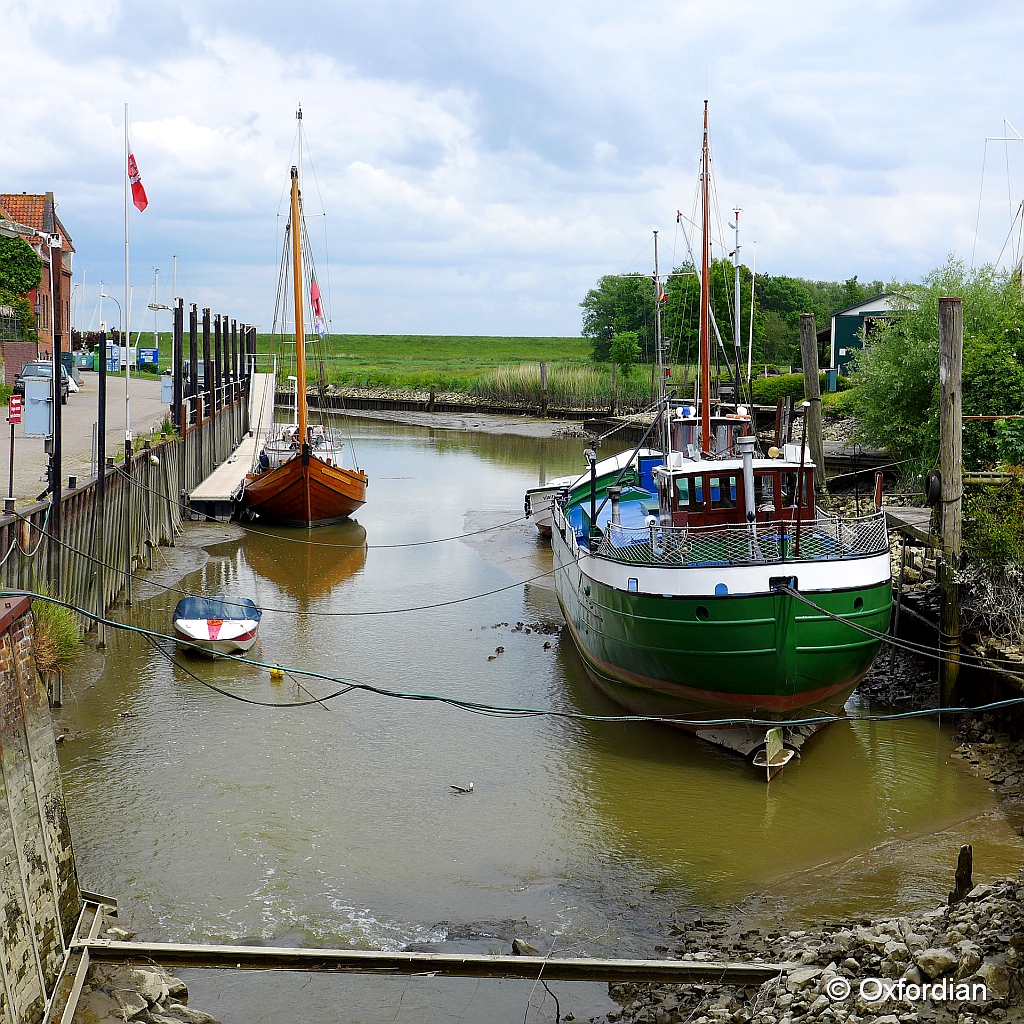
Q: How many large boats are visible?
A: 2